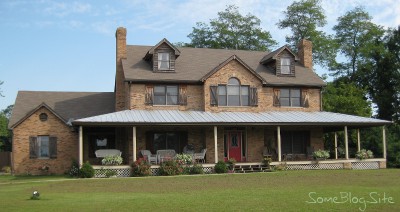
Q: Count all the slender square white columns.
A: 8